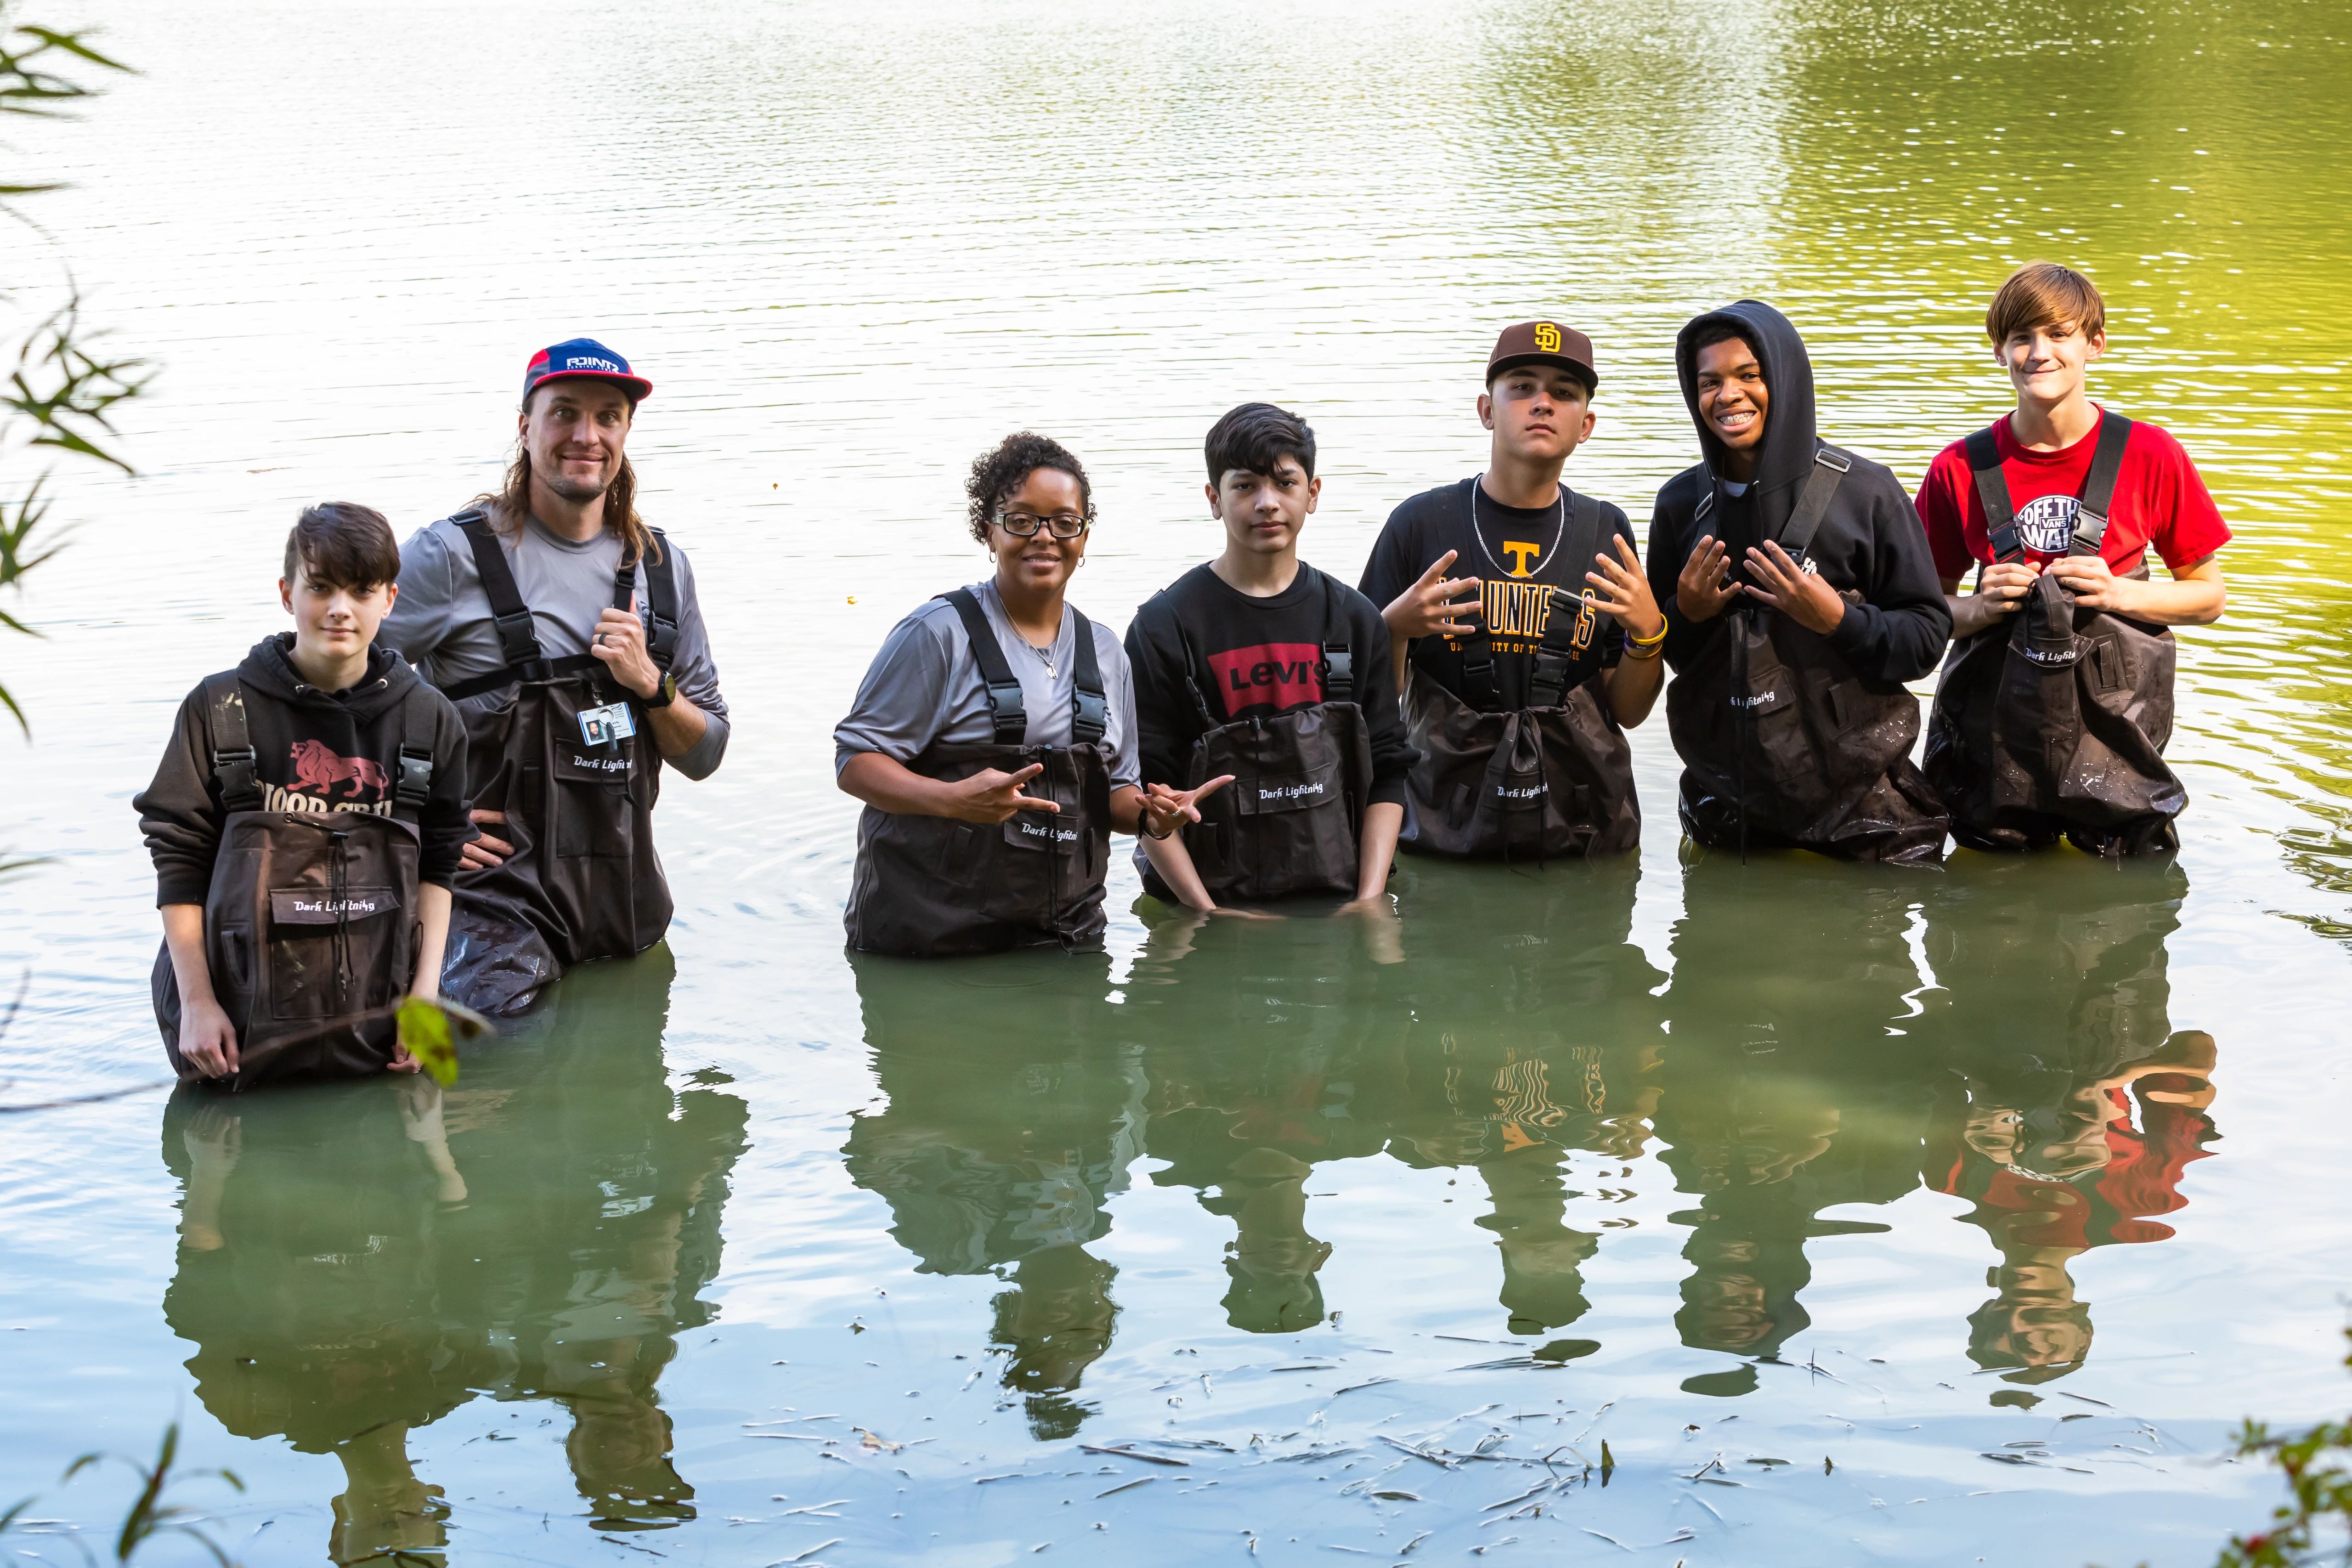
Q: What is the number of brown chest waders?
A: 7